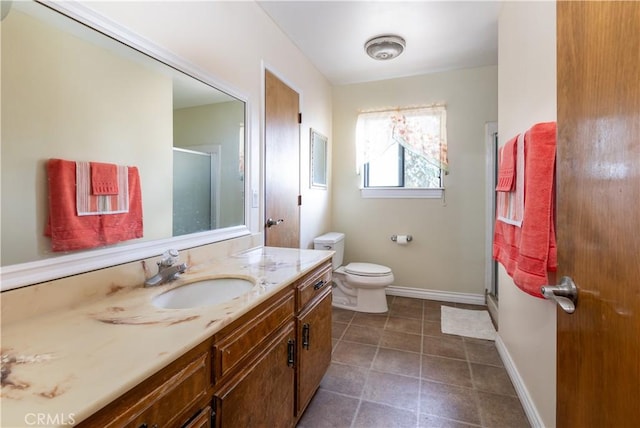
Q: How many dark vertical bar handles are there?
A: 2